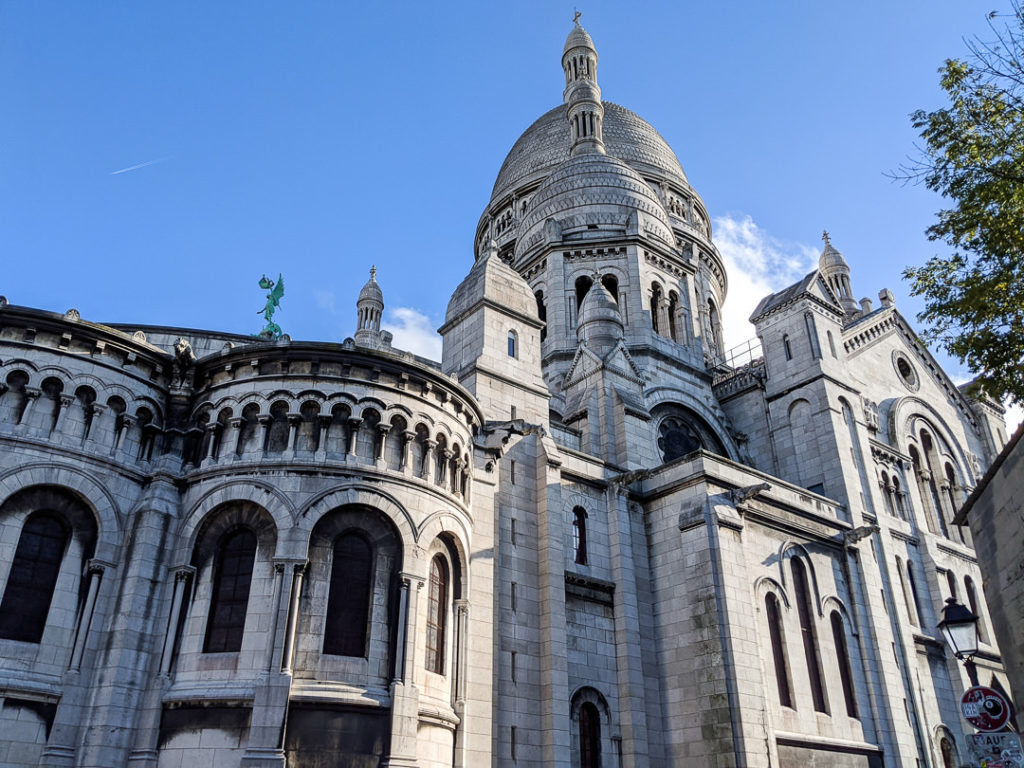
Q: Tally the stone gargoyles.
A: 5